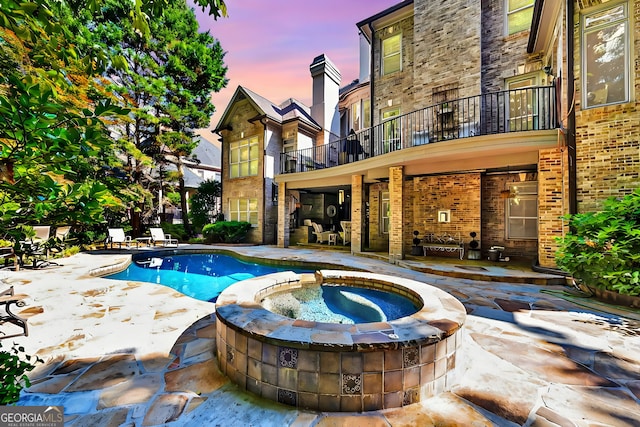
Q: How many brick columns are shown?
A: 4